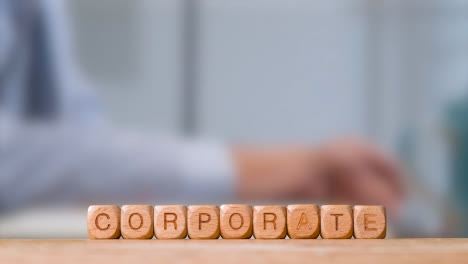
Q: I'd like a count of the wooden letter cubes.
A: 9